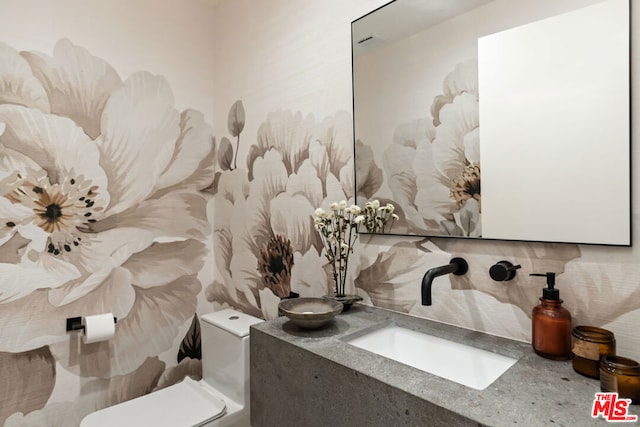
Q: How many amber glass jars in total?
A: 2